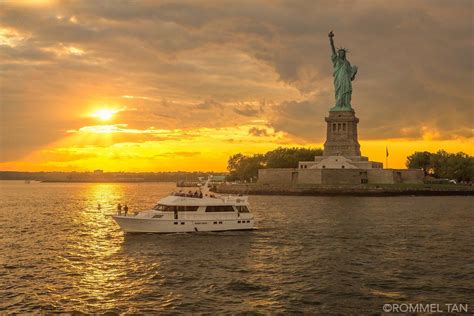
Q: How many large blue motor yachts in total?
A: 0